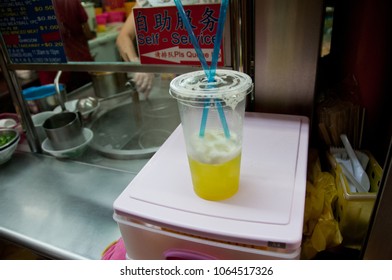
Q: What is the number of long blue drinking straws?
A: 2